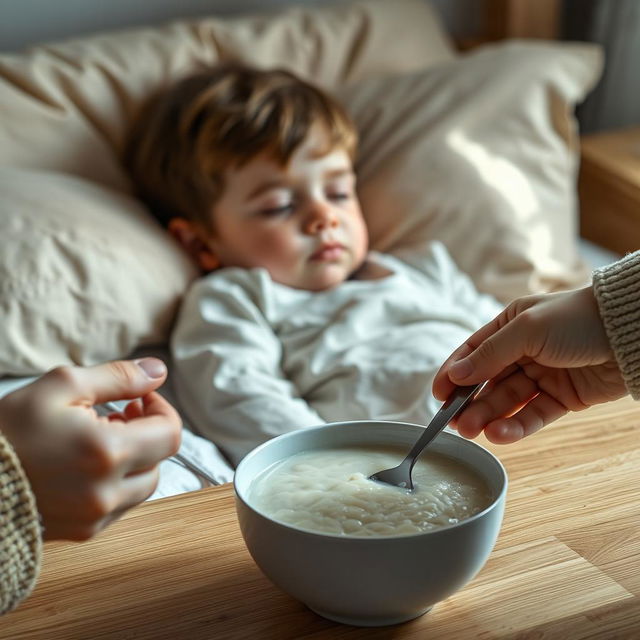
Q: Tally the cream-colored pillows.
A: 3